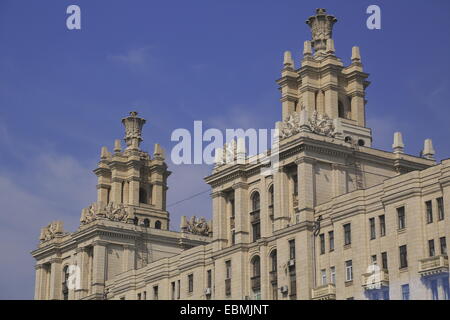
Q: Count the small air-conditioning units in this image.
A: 3